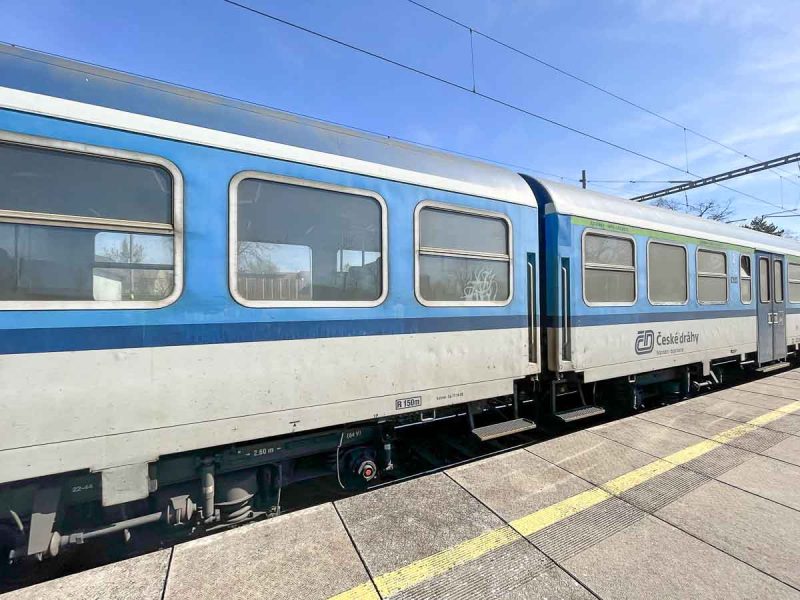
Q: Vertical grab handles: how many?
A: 2